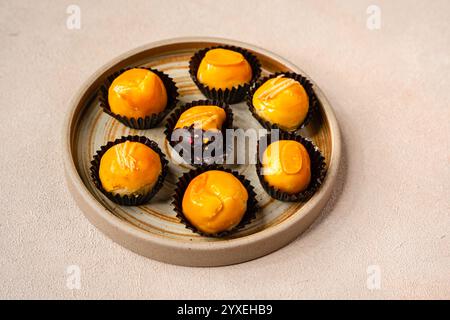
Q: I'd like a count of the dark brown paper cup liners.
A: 7